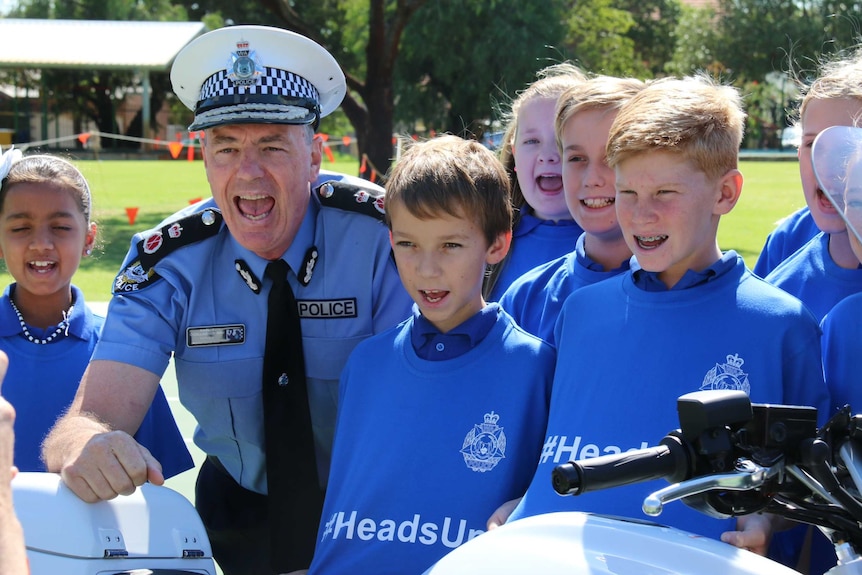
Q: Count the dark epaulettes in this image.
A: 2